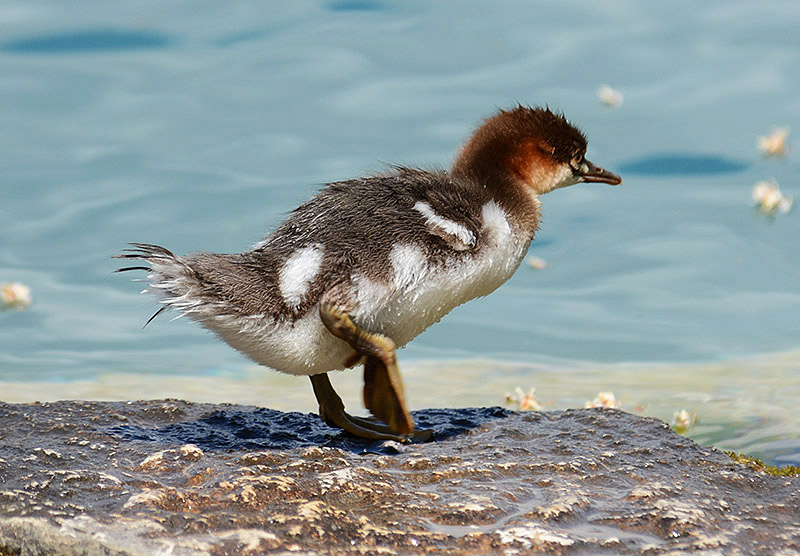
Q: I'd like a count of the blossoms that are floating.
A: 8